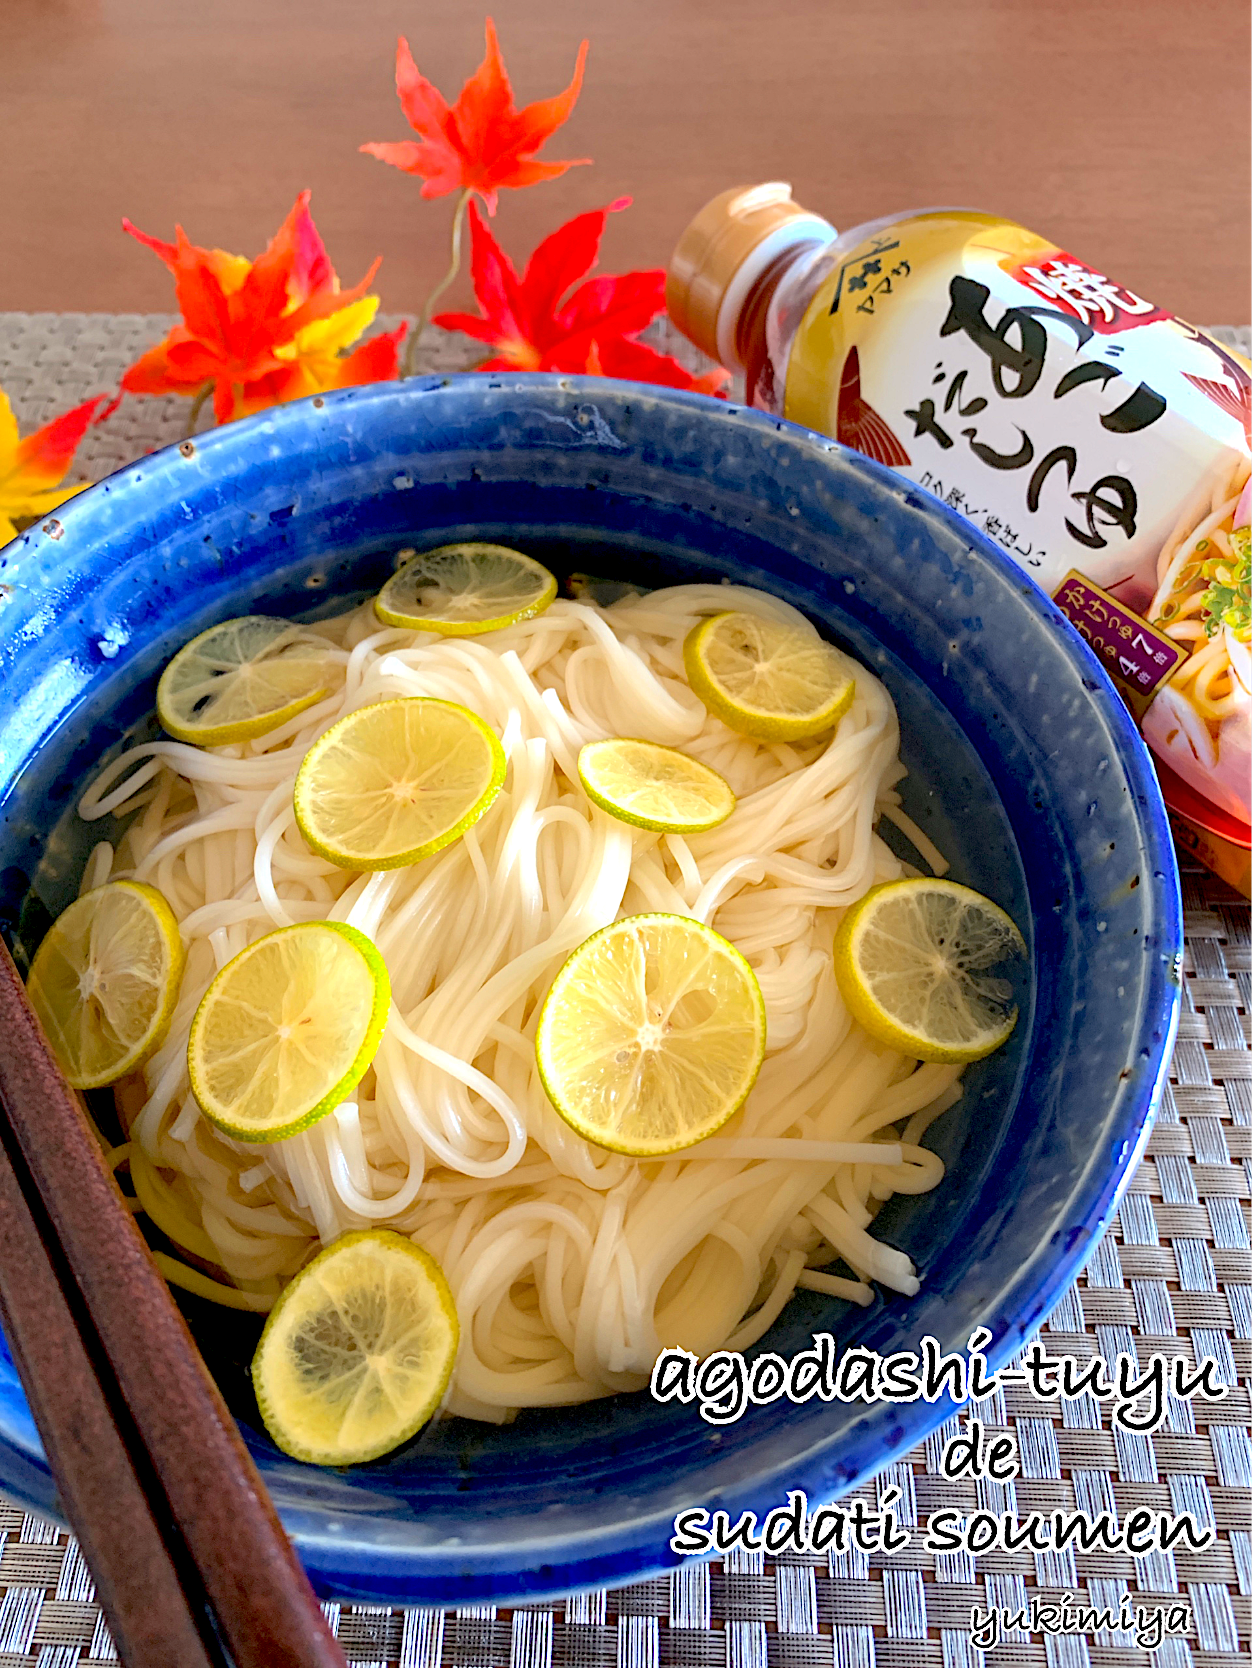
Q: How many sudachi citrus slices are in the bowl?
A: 10